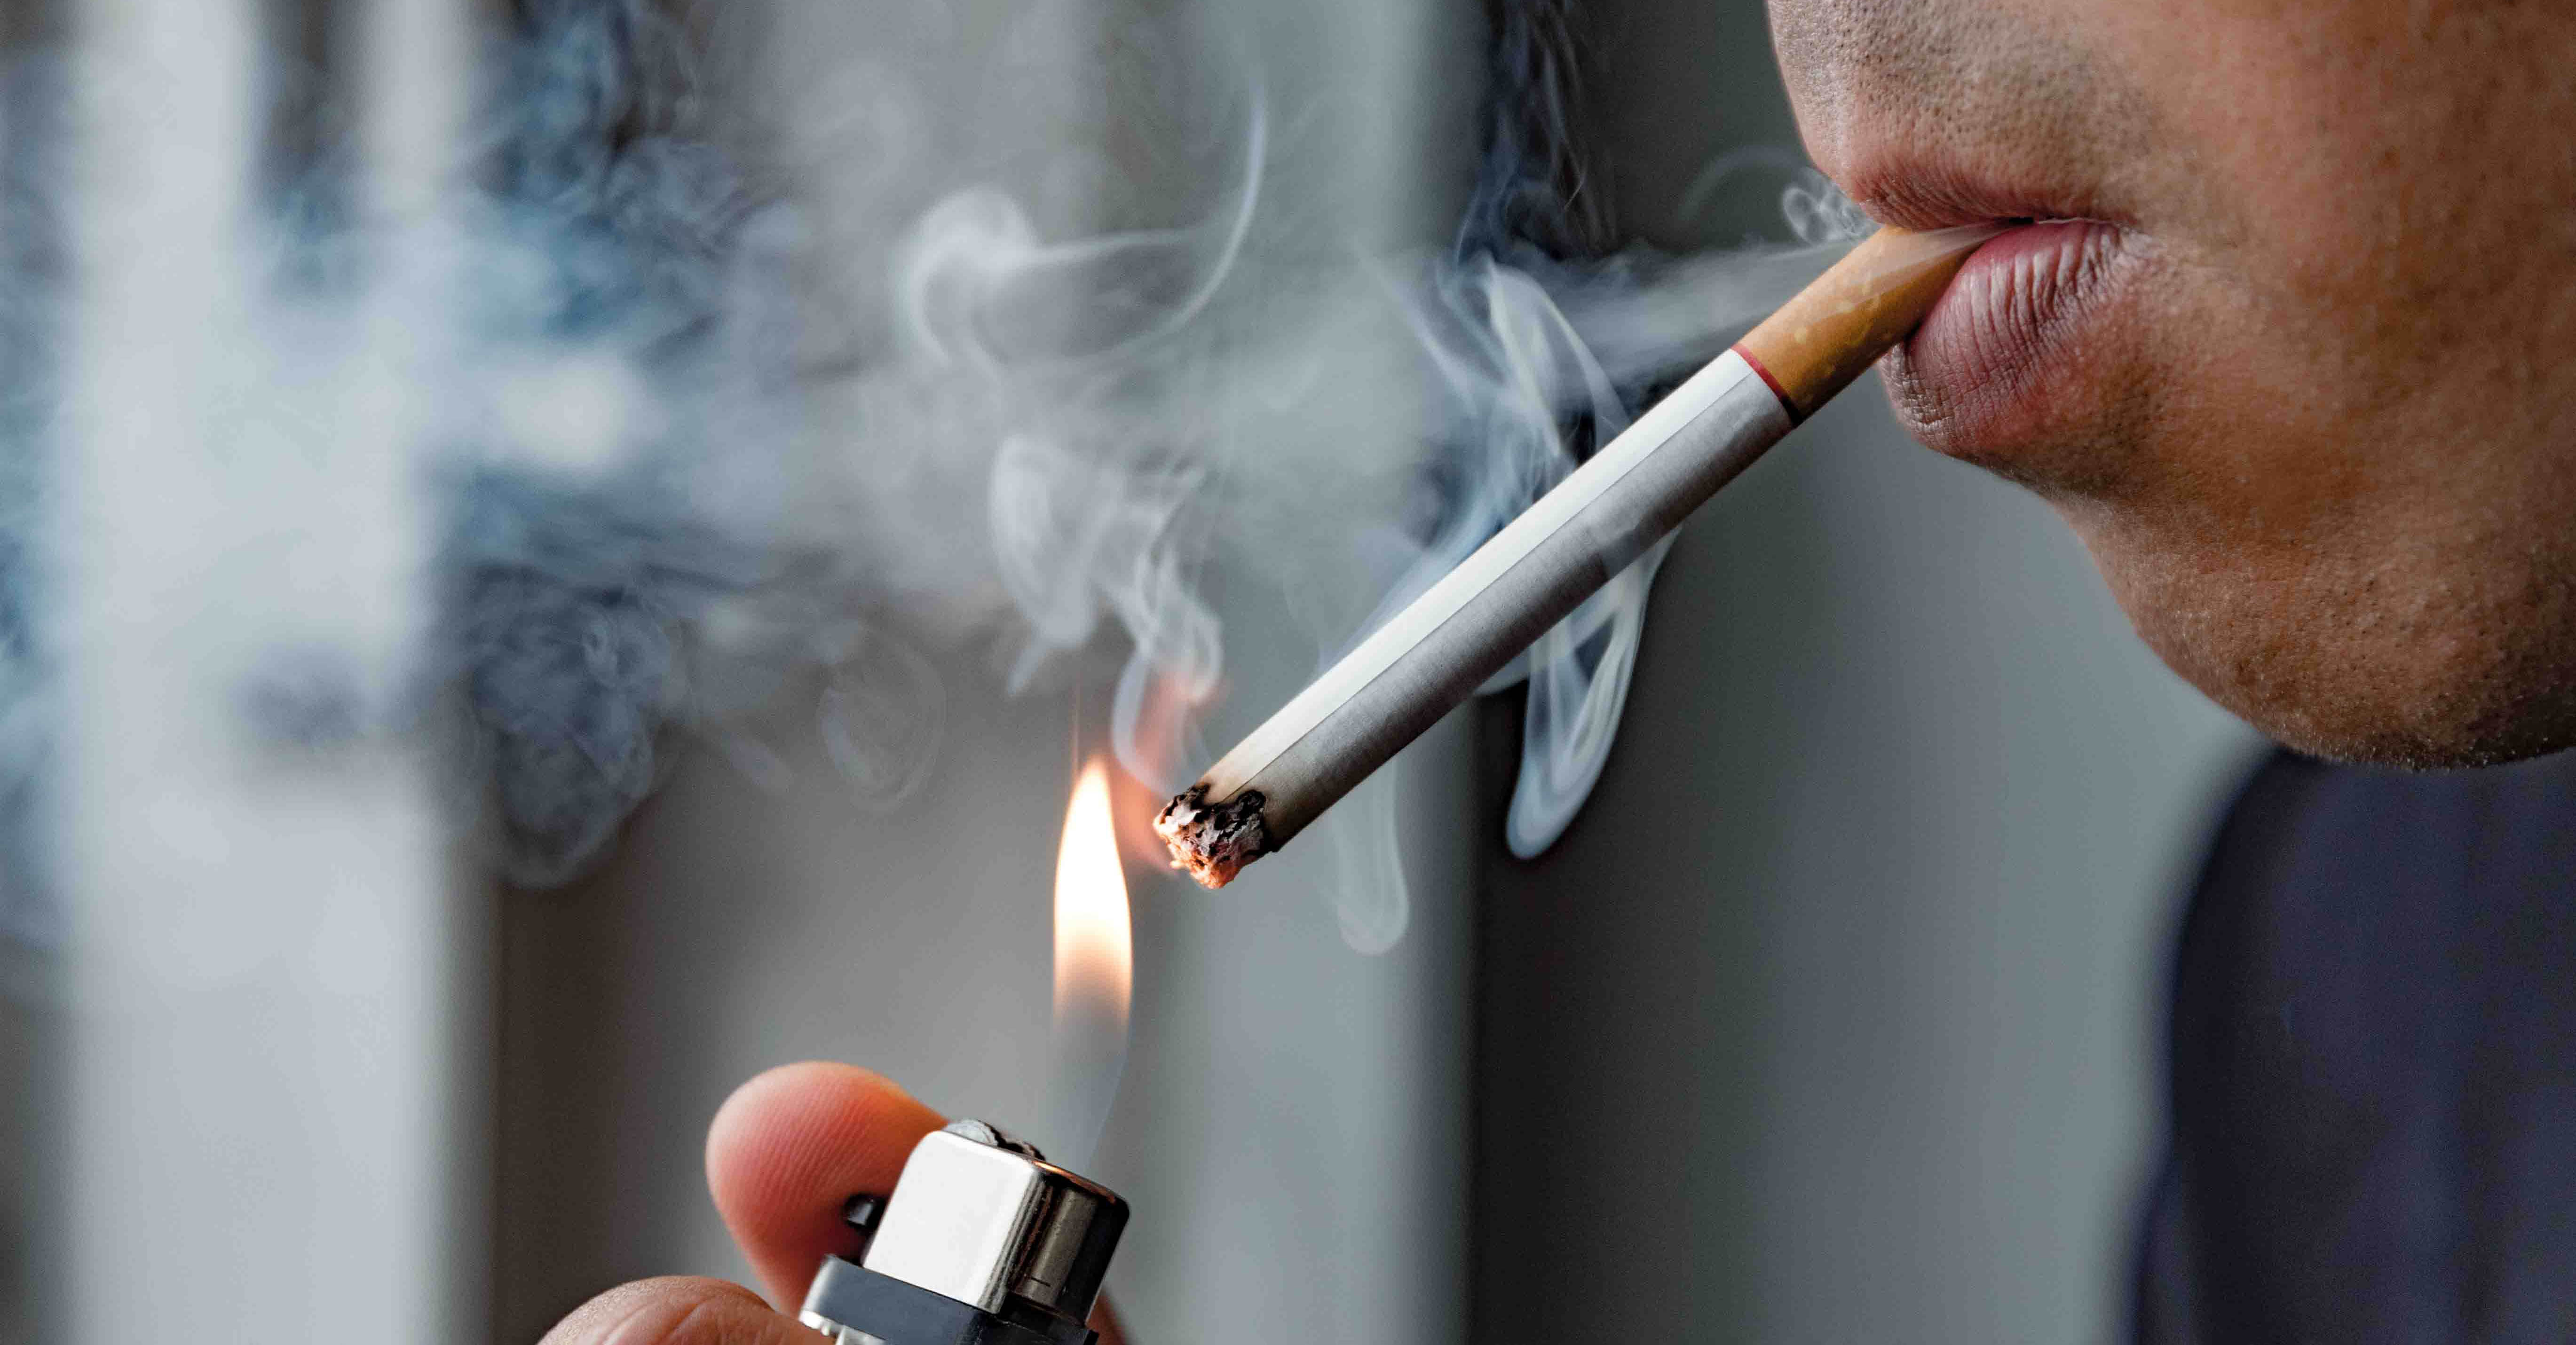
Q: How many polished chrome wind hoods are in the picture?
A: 1